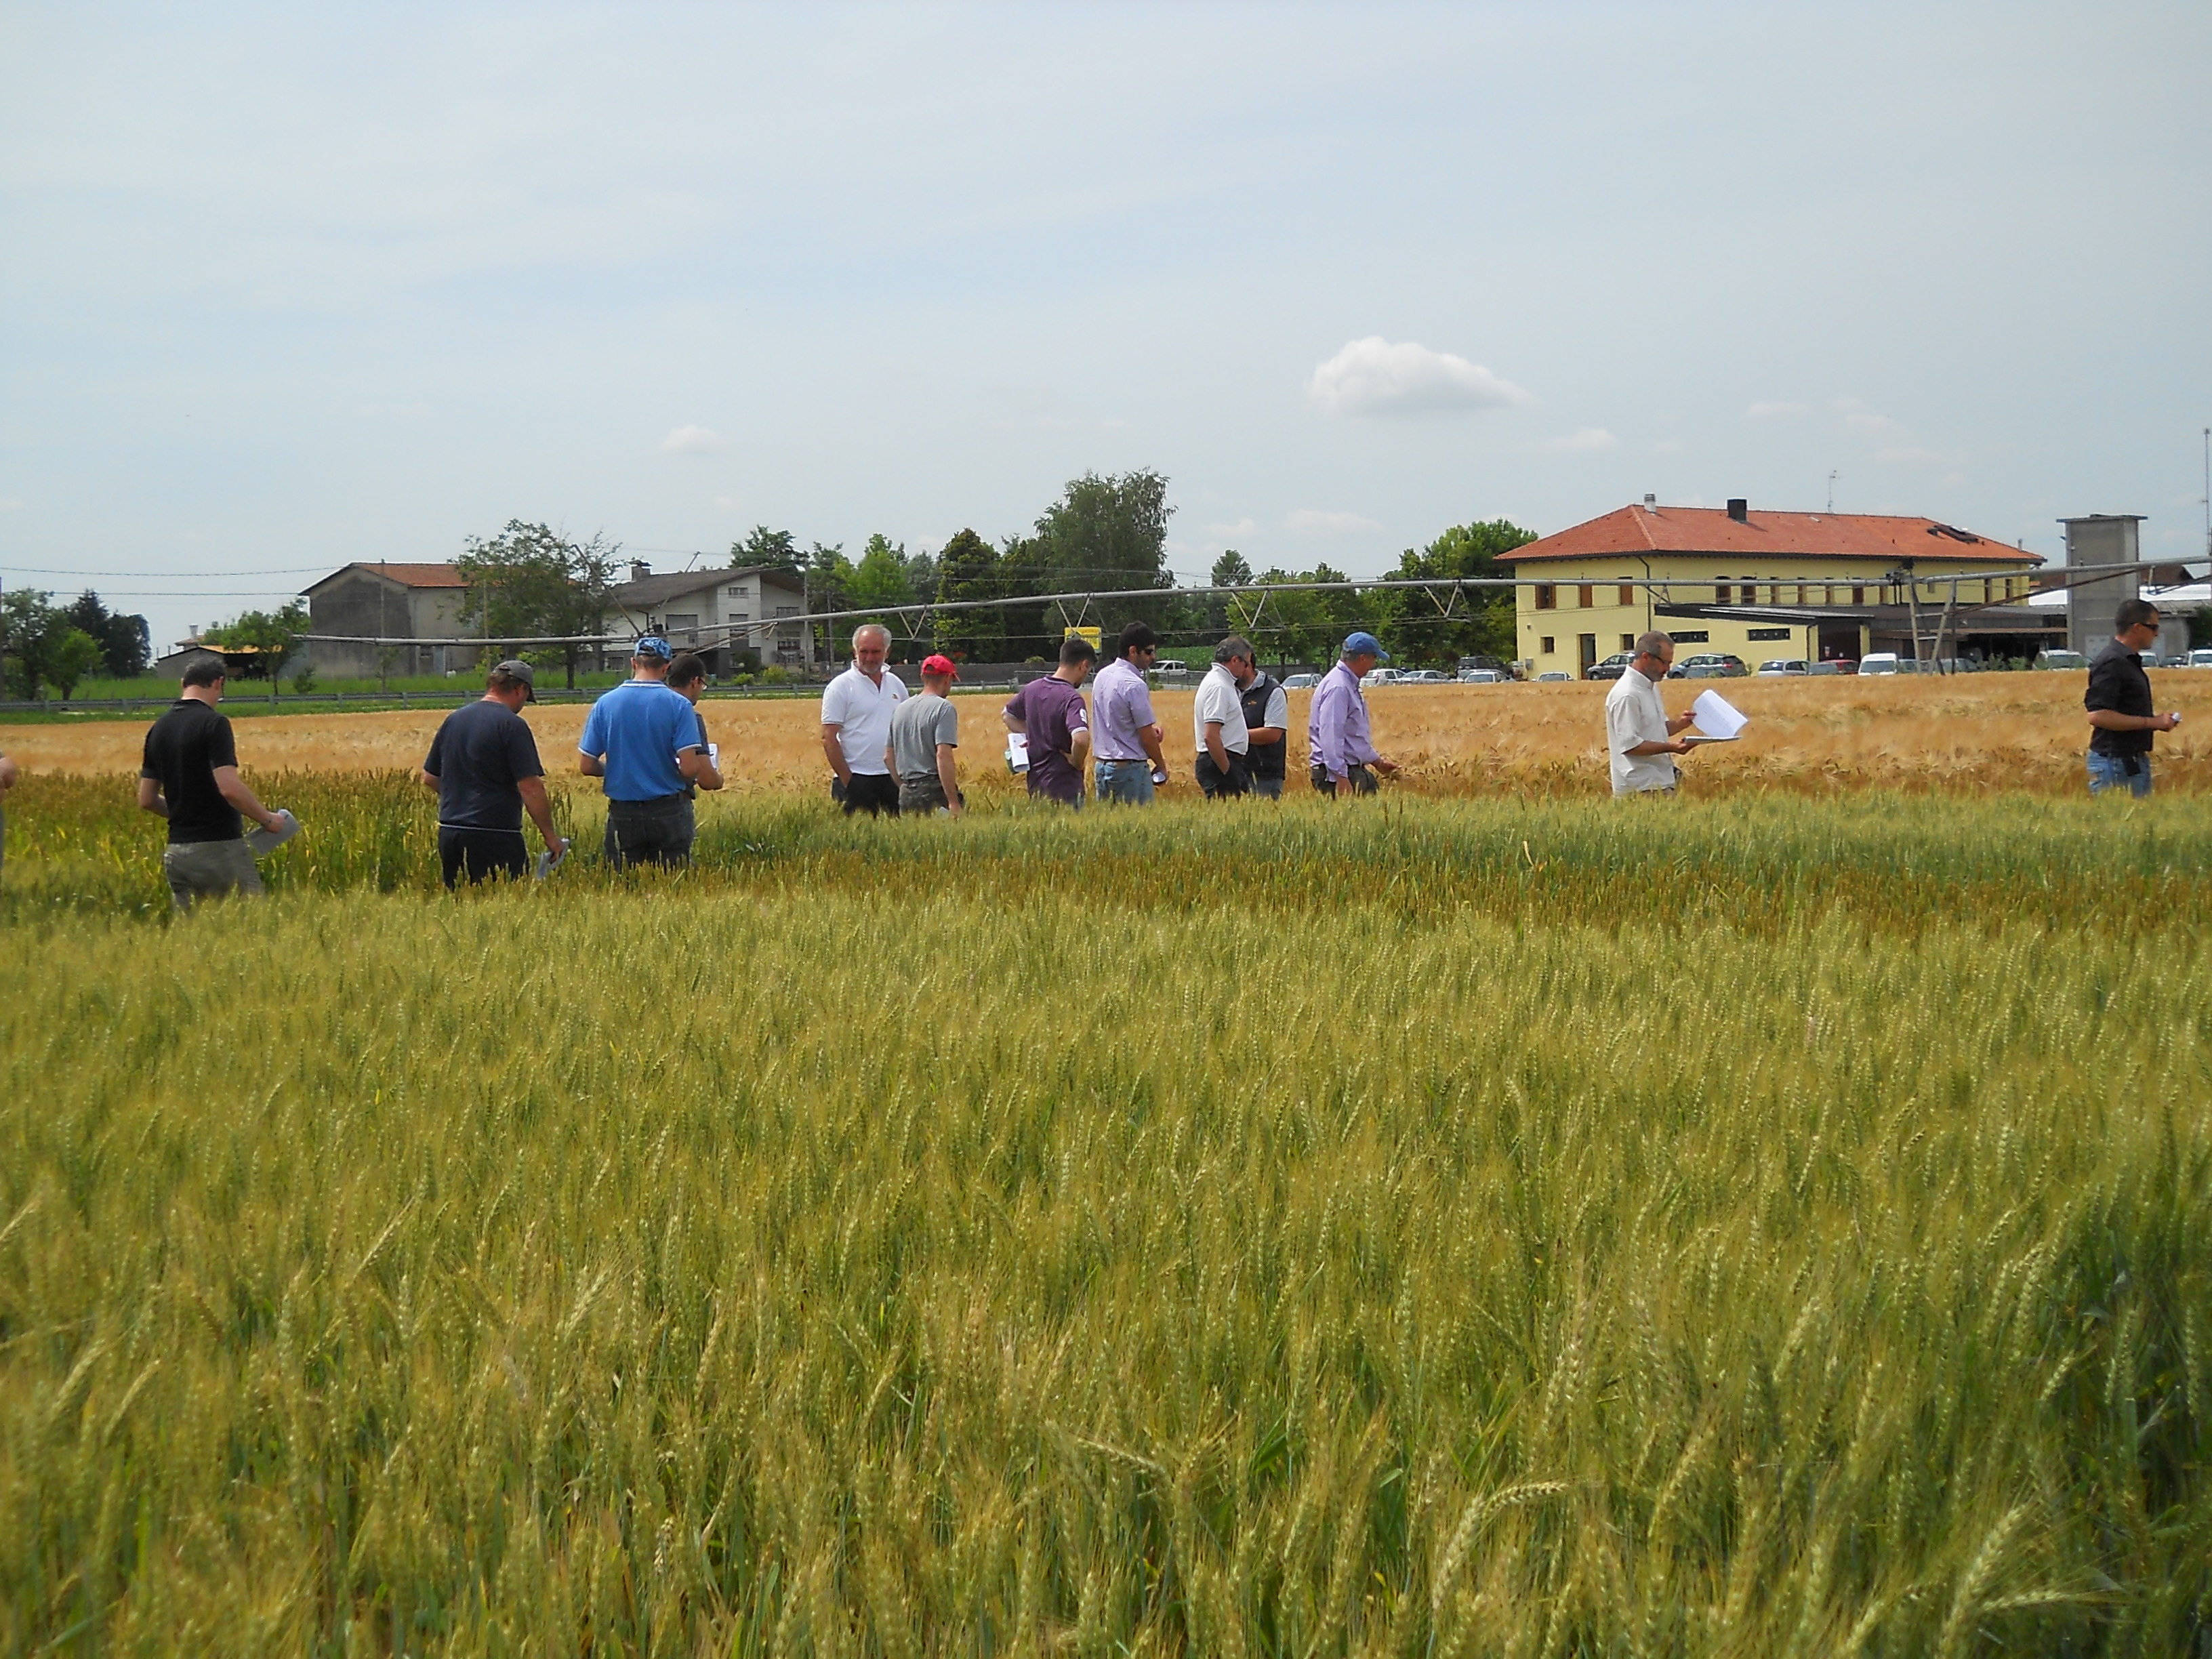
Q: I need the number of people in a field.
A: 13